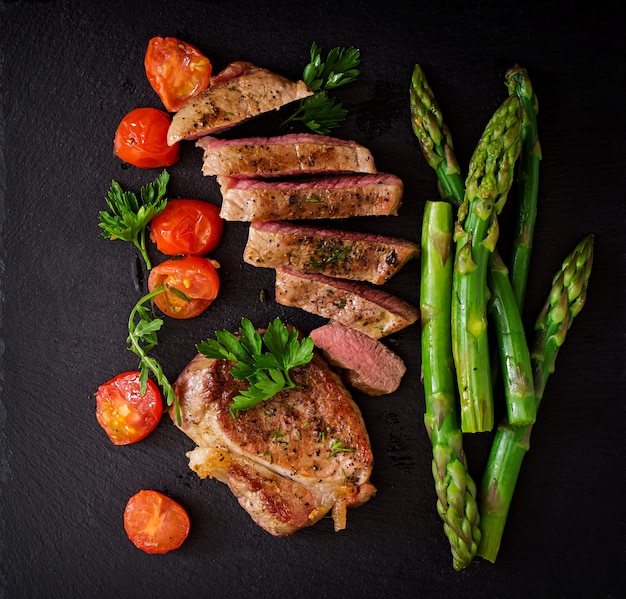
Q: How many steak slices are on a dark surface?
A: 6